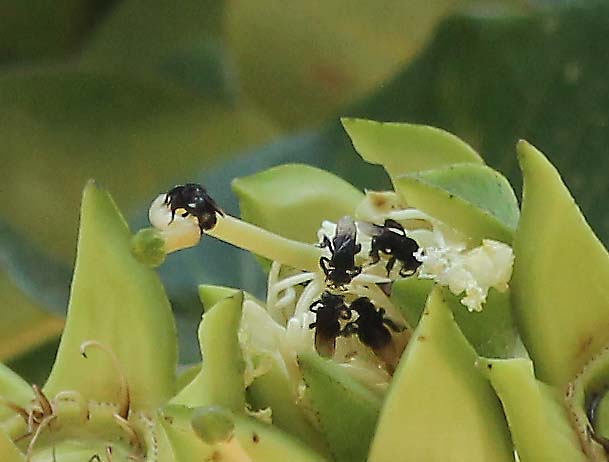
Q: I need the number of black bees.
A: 5